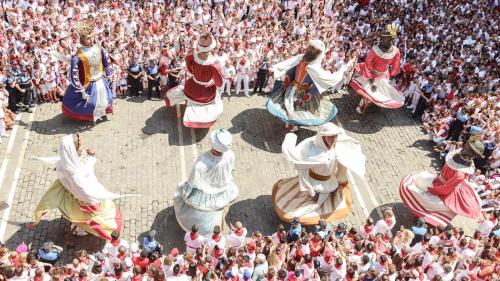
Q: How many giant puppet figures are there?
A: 8